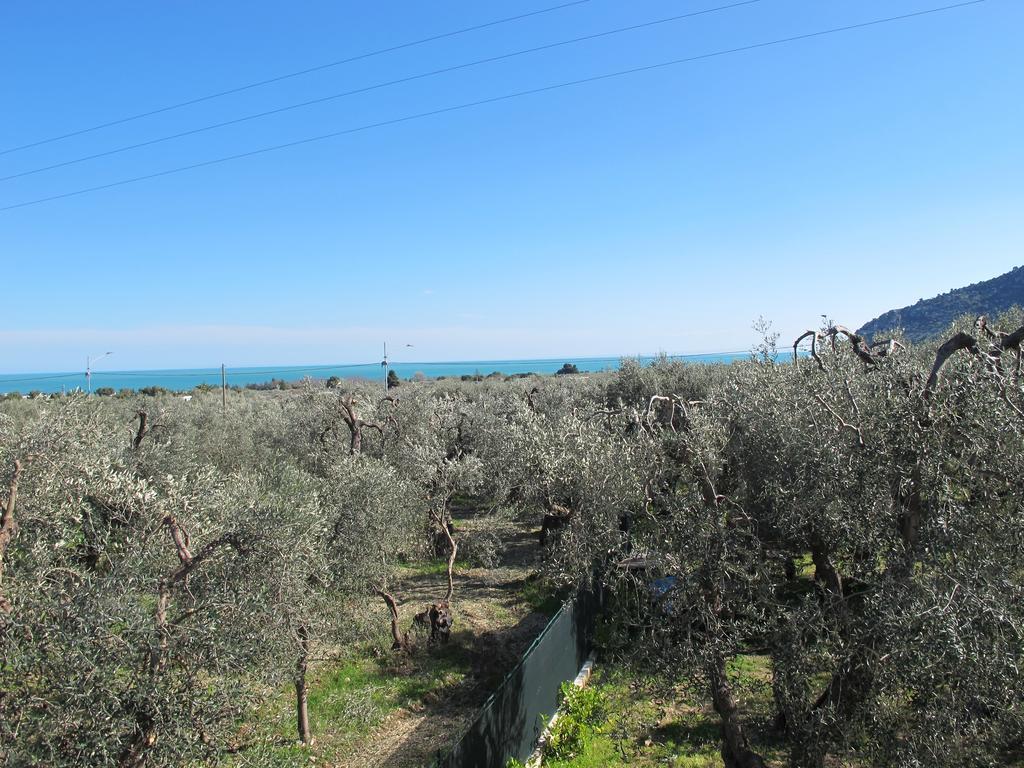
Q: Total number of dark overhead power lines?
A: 3